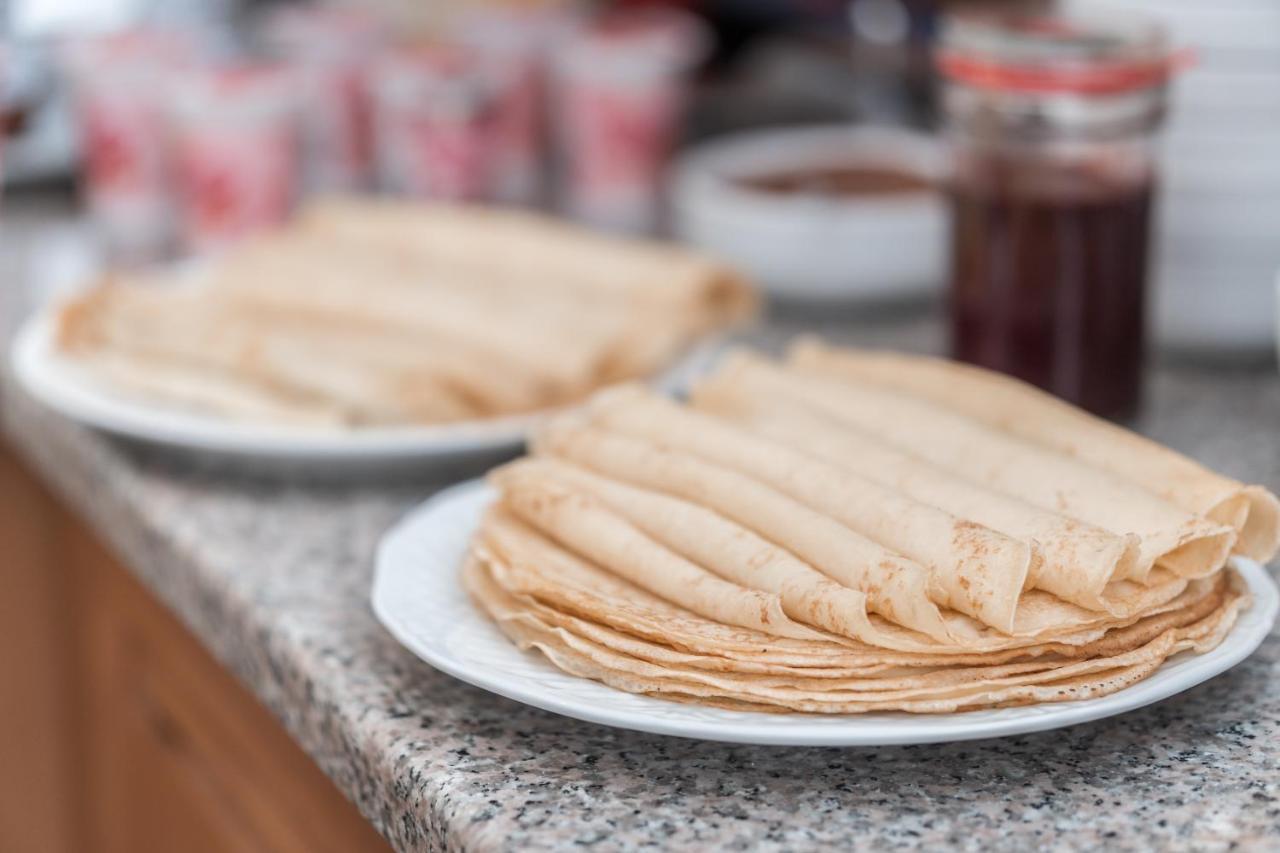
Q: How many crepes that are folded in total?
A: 7